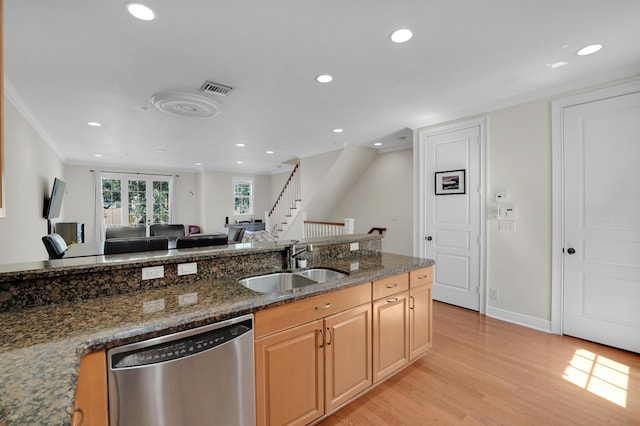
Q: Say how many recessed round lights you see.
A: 12